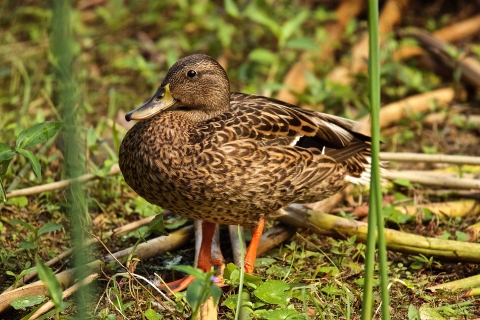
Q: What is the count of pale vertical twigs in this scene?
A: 2